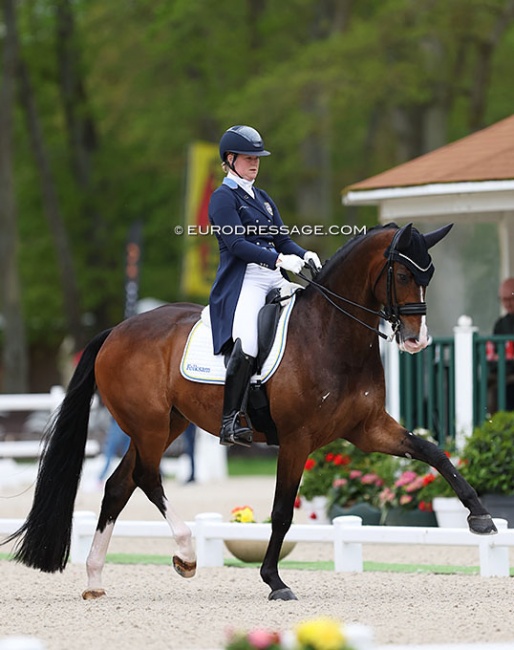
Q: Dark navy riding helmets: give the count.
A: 1